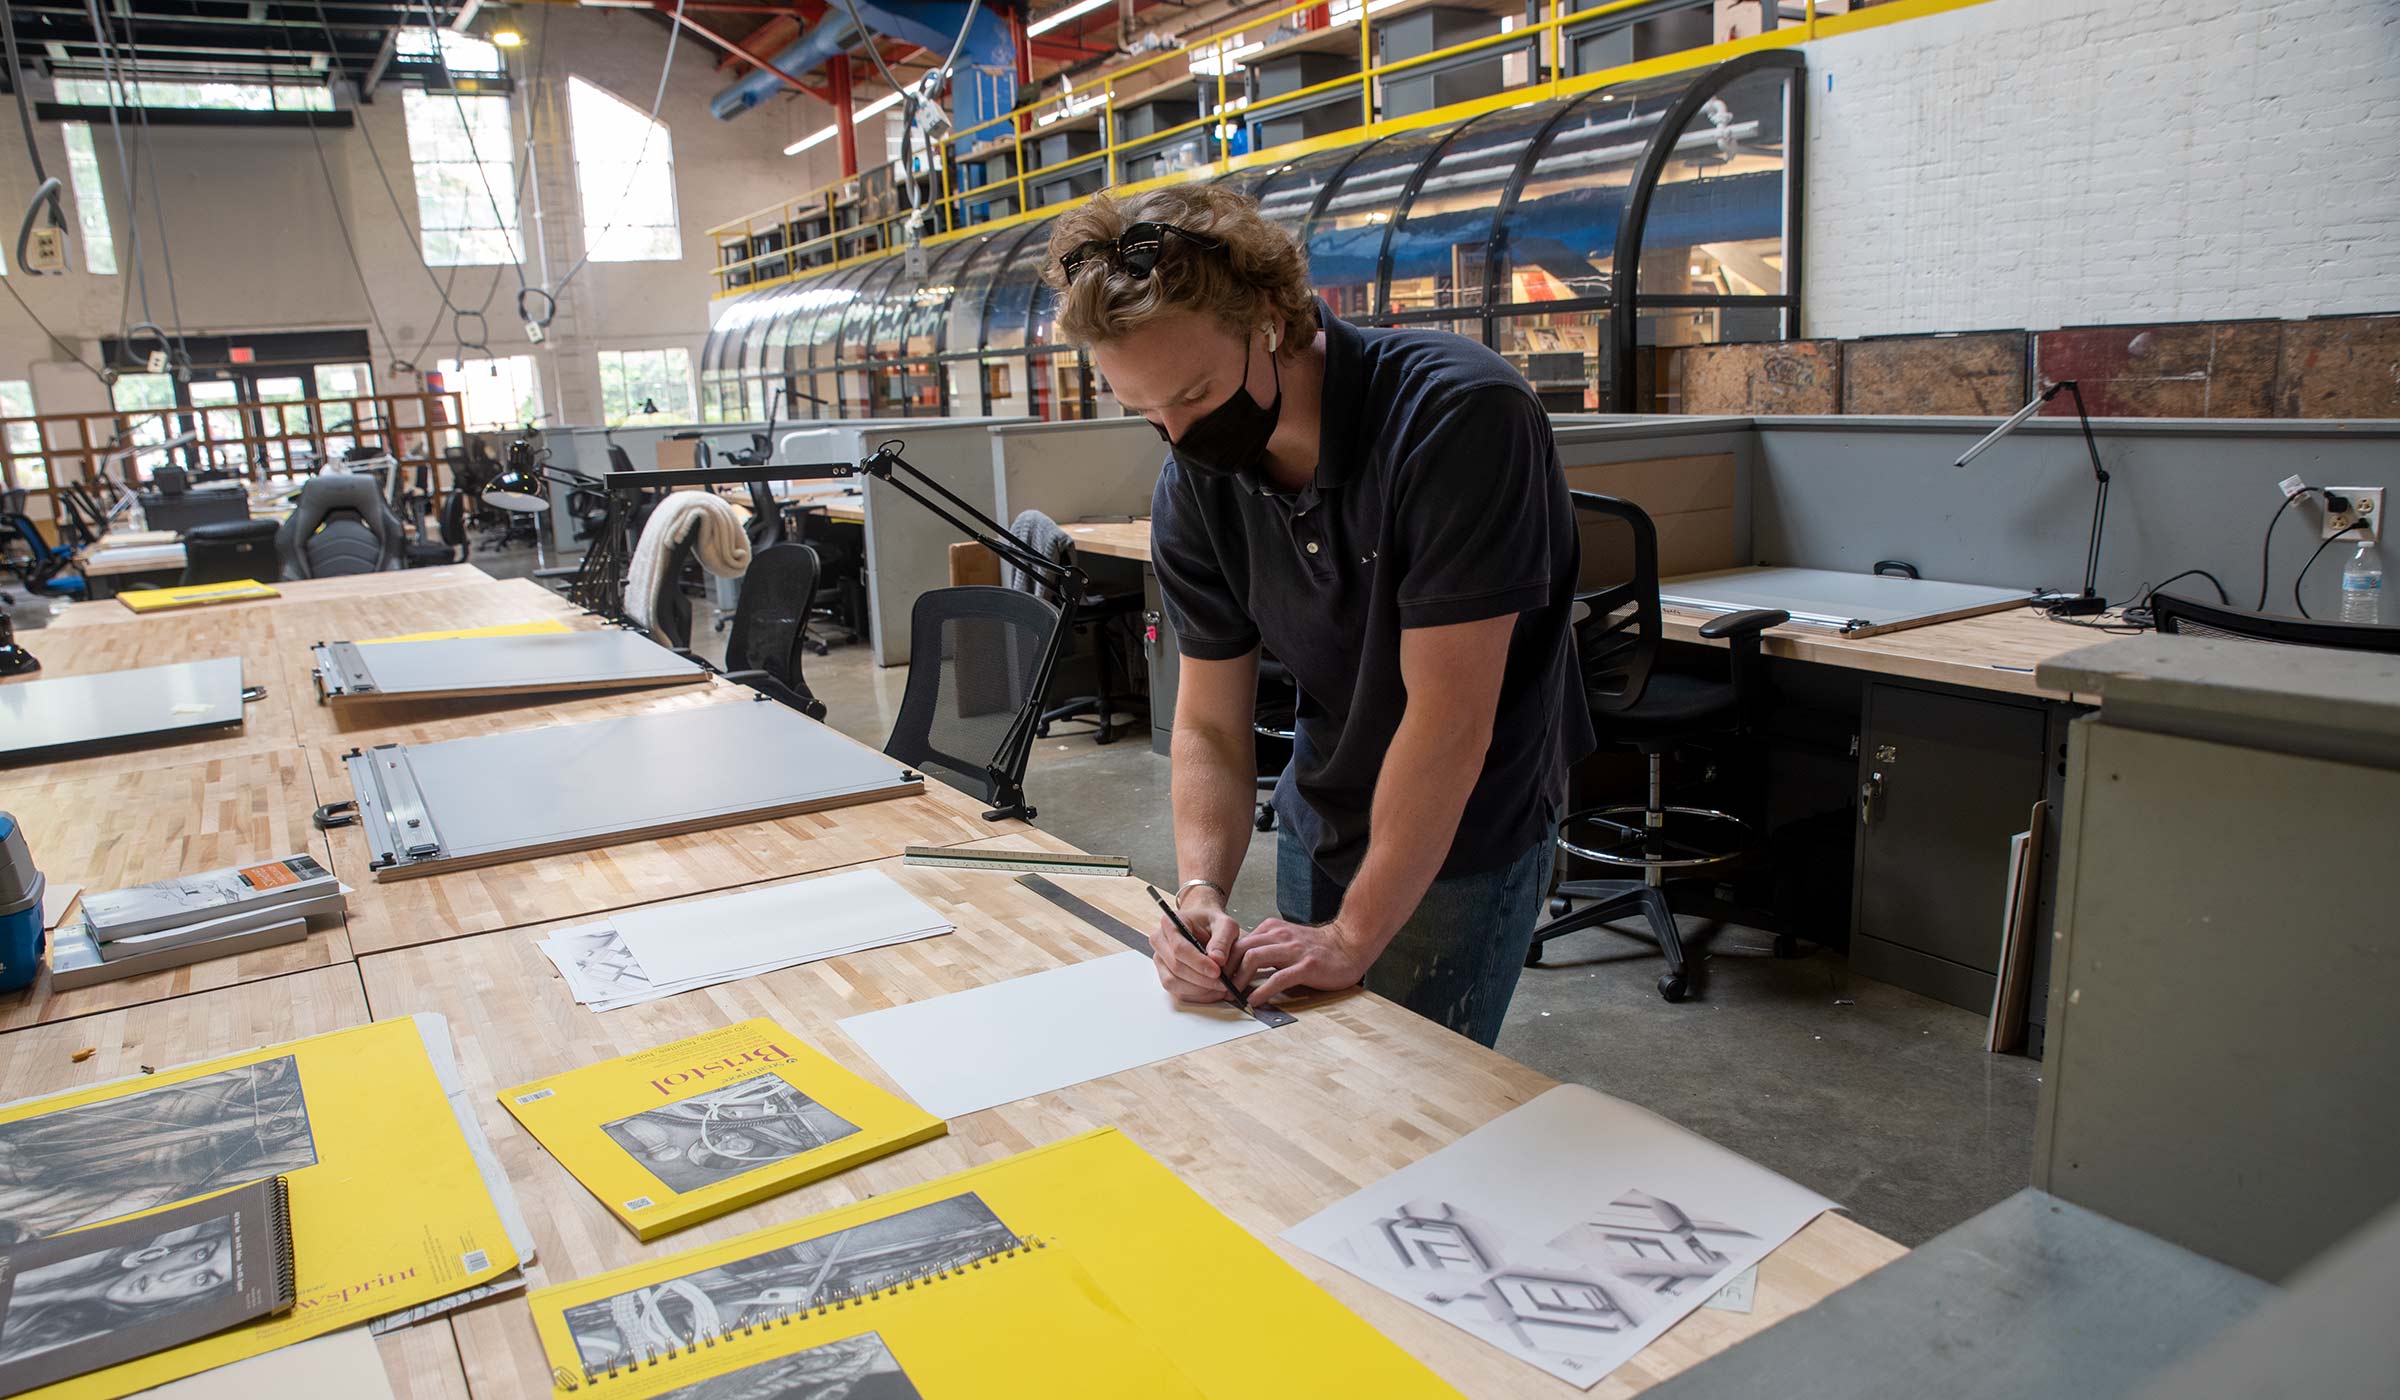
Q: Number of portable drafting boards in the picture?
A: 4